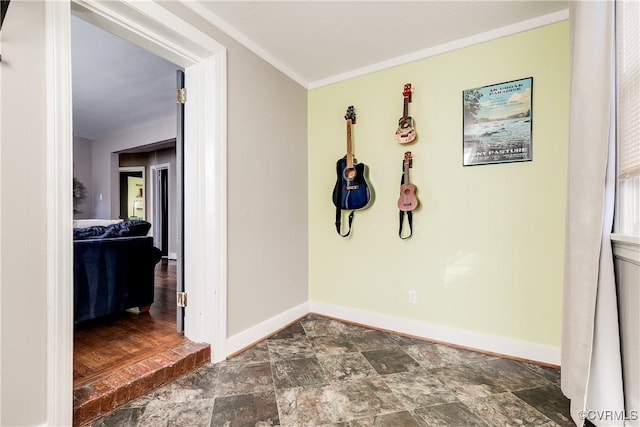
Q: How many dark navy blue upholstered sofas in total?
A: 1